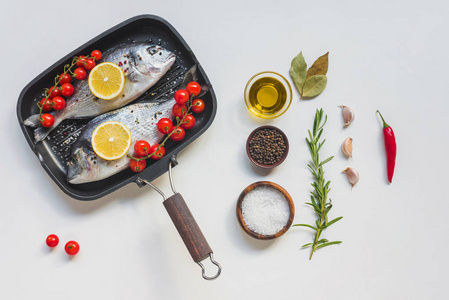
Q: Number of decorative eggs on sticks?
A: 0